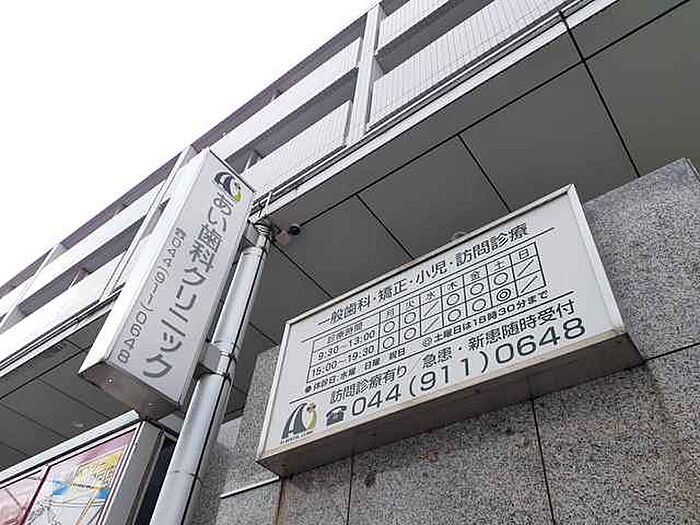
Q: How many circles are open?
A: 9